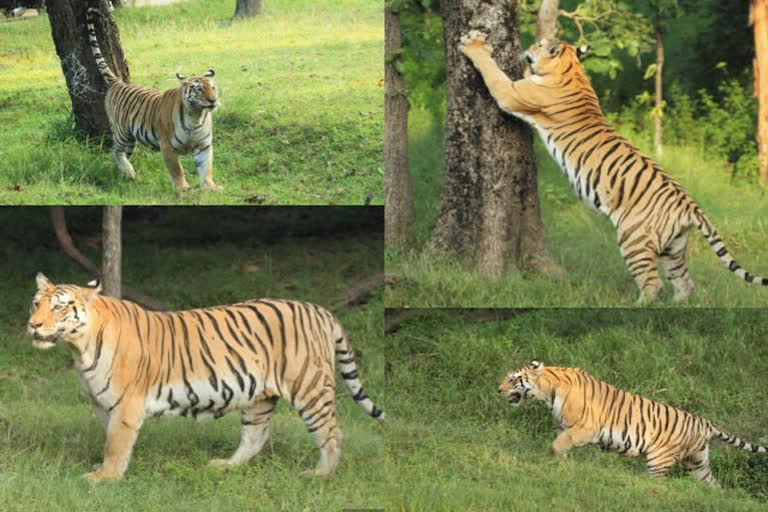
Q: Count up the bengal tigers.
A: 4